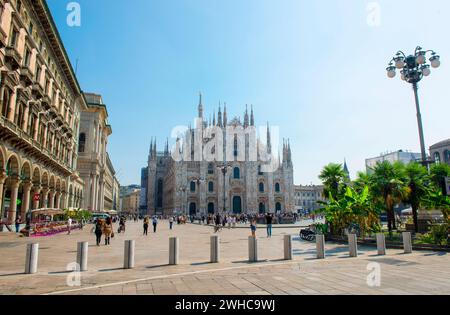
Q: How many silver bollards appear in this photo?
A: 11